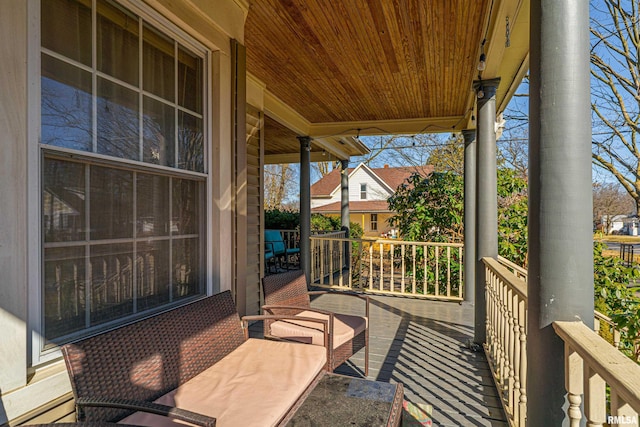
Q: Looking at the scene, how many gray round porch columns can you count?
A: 5